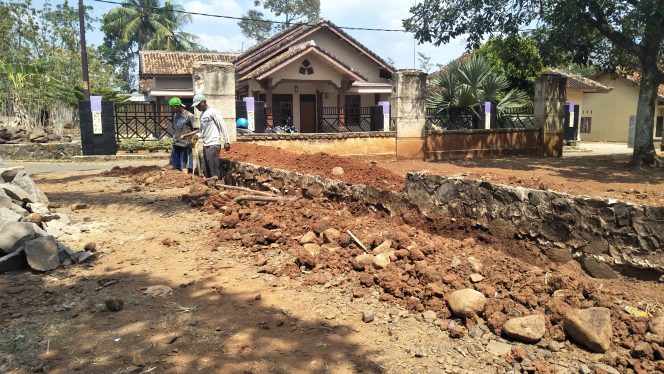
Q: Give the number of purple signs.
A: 5